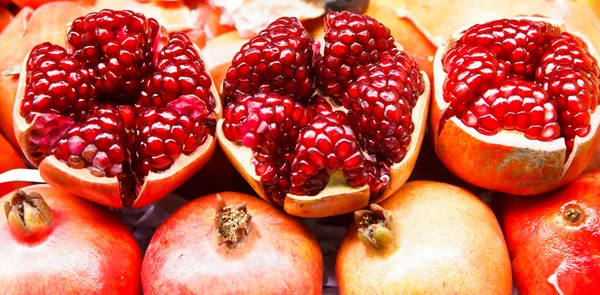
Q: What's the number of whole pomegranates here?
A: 4